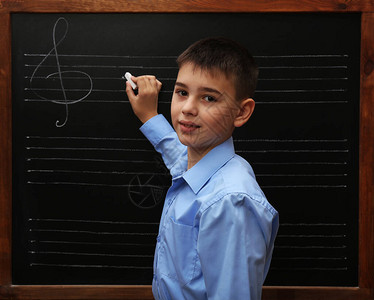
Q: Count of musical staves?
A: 3